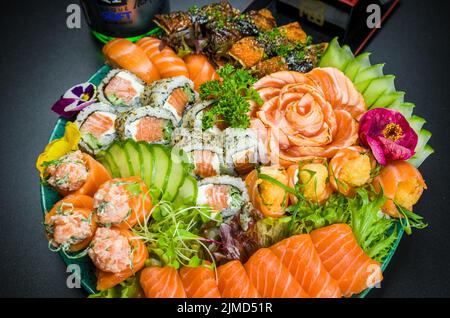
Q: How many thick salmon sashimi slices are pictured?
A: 6